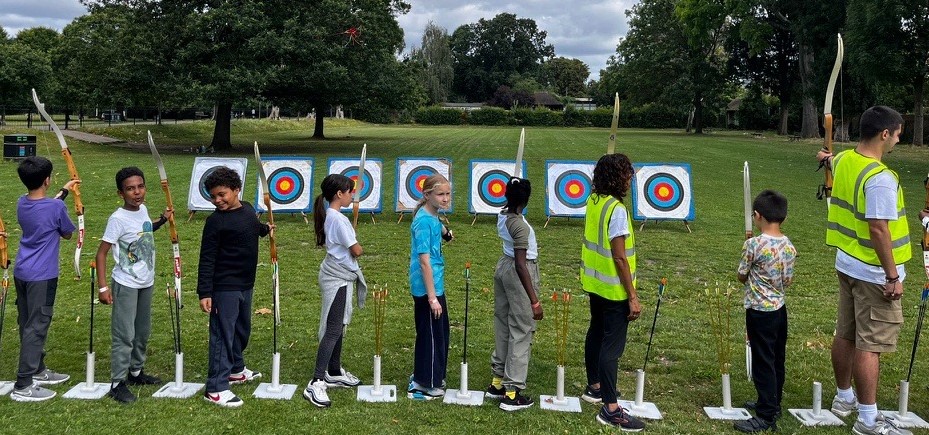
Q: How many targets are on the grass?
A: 7